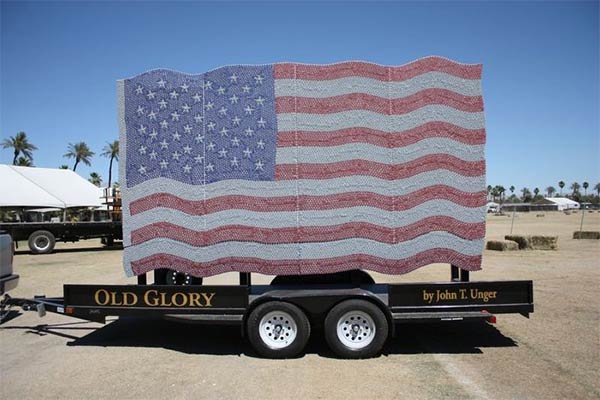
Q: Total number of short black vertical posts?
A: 4